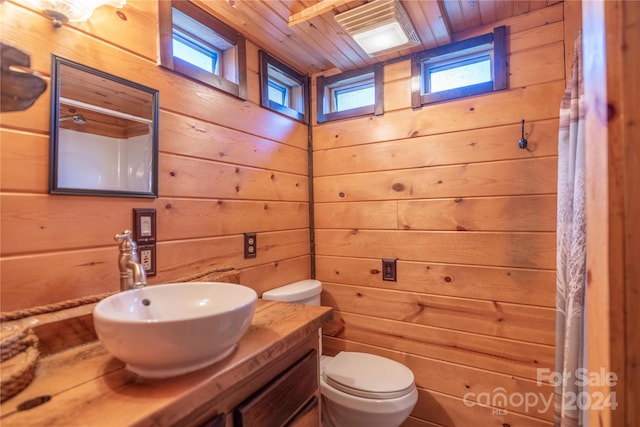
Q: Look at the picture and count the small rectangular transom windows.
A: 4